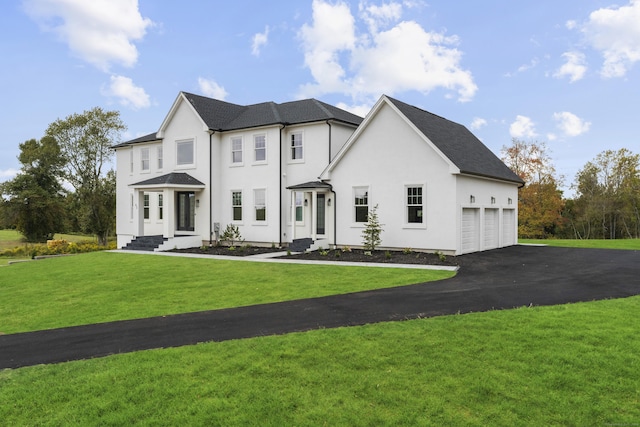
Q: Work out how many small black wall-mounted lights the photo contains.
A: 6